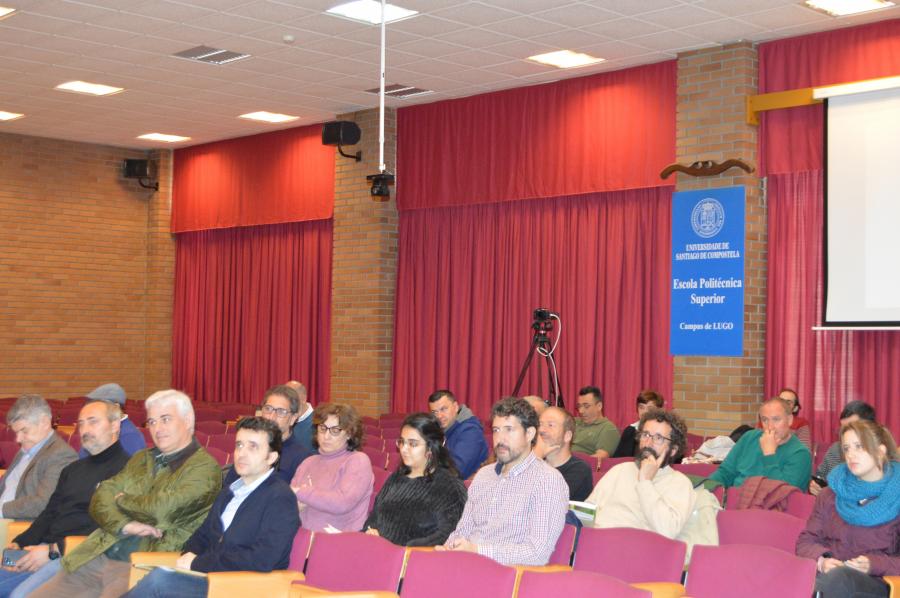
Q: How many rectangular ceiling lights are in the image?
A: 8